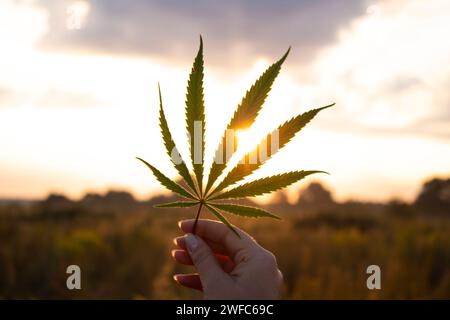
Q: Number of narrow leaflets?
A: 9